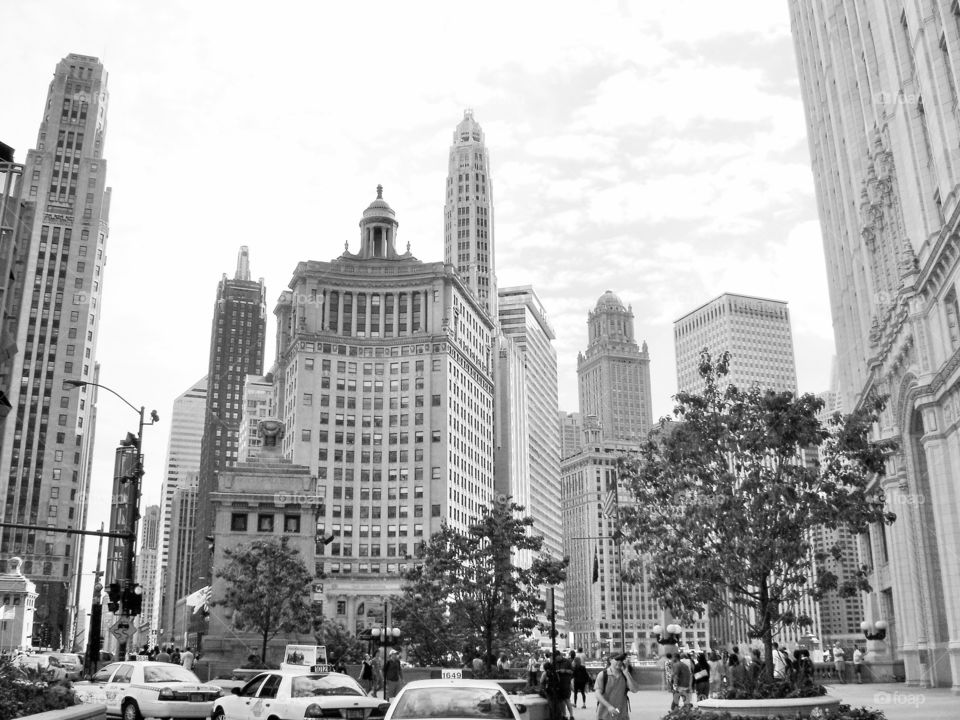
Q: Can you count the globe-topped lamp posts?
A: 3